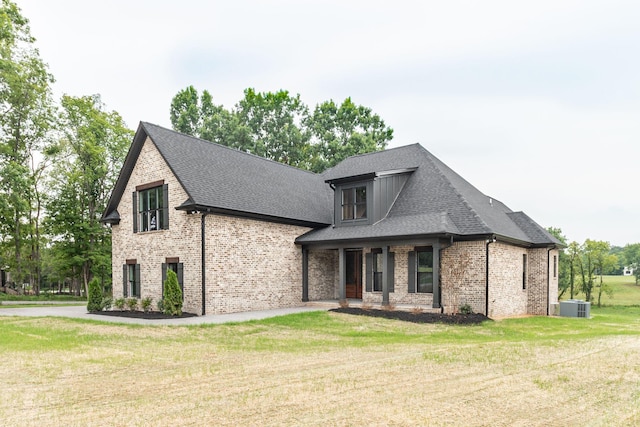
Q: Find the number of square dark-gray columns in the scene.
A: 4